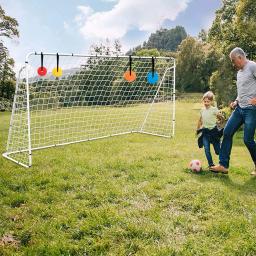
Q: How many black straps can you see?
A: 4